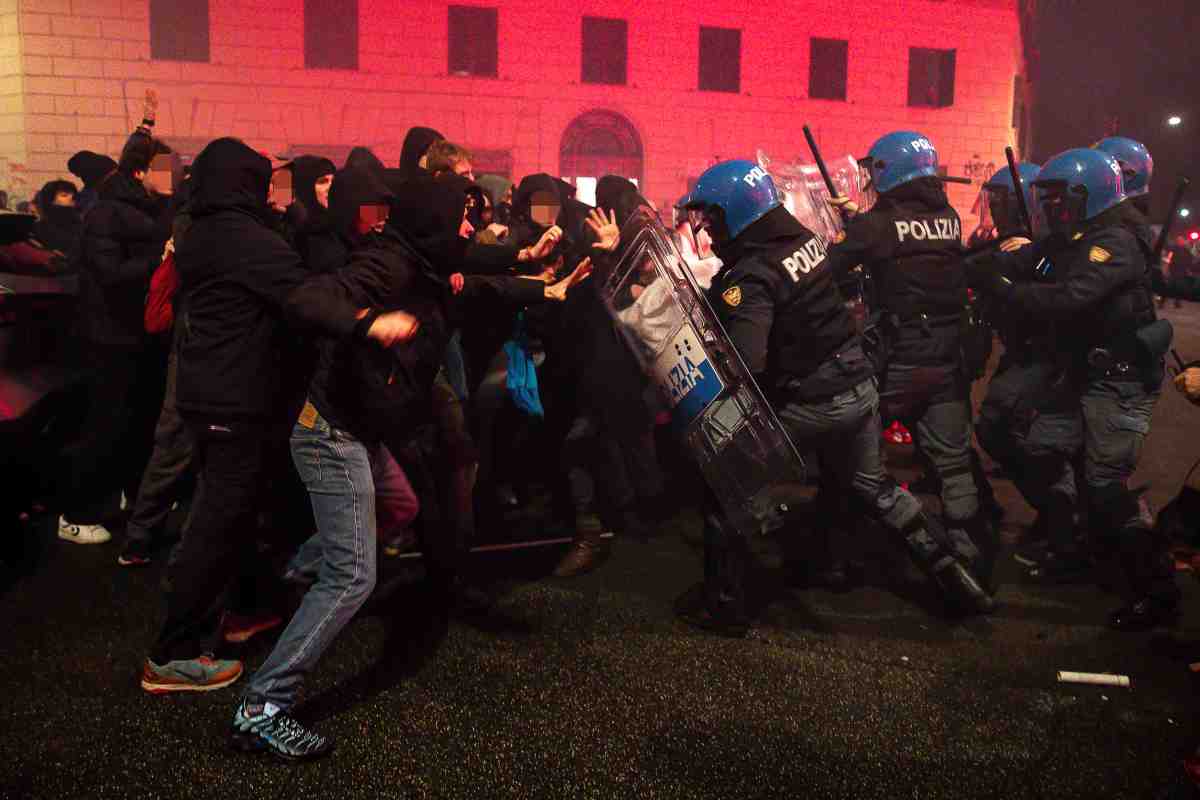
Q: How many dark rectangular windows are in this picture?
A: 7